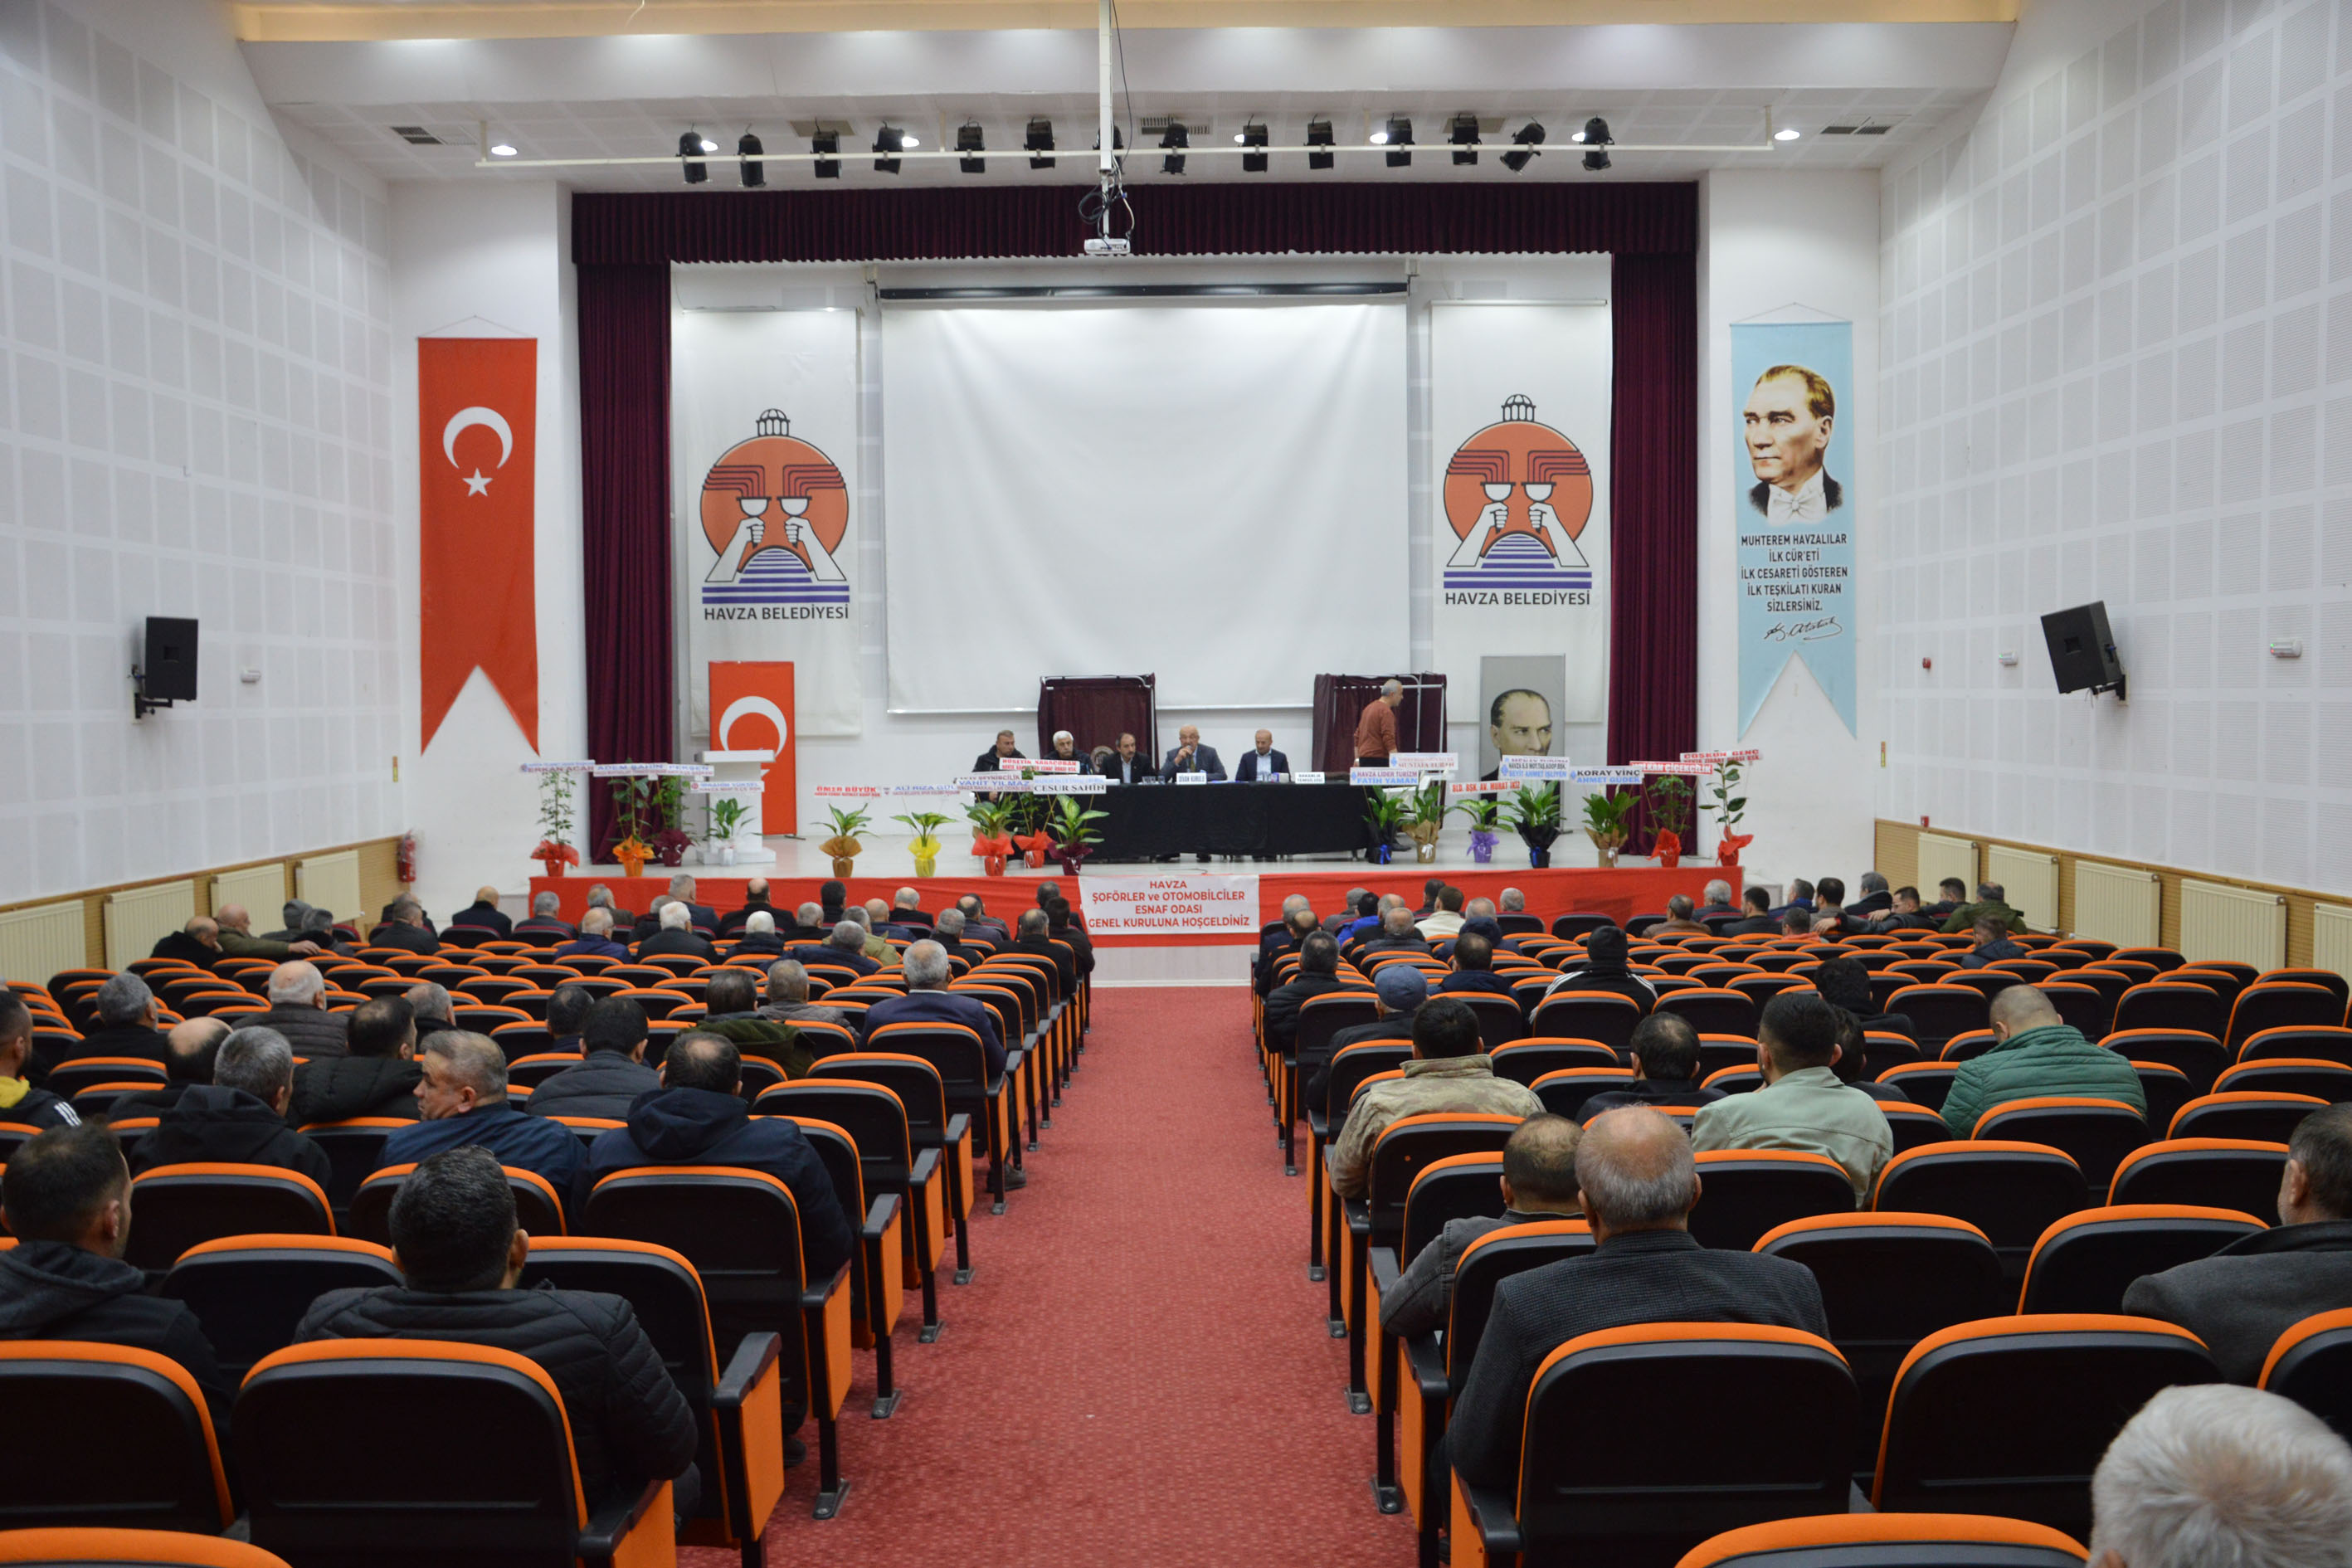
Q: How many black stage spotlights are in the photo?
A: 14